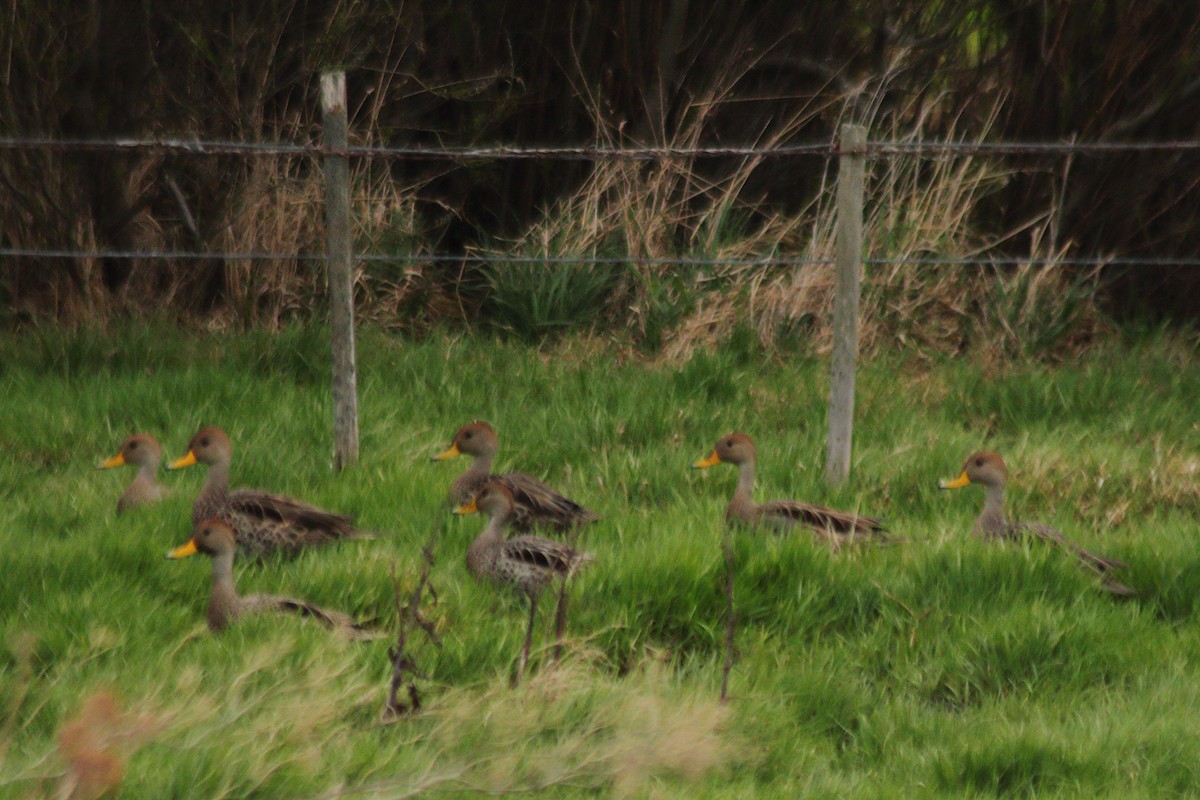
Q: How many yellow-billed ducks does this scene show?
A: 7